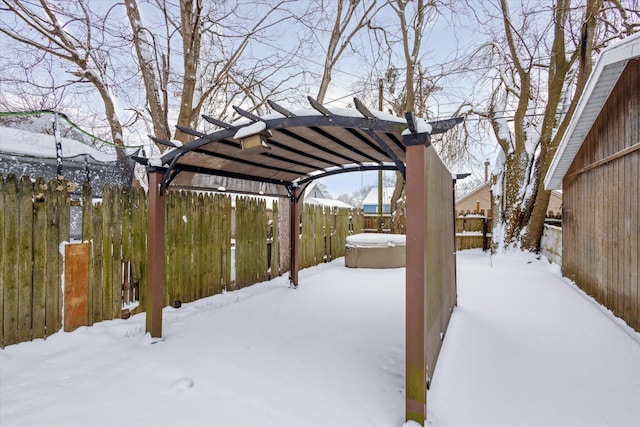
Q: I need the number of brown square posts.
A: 3